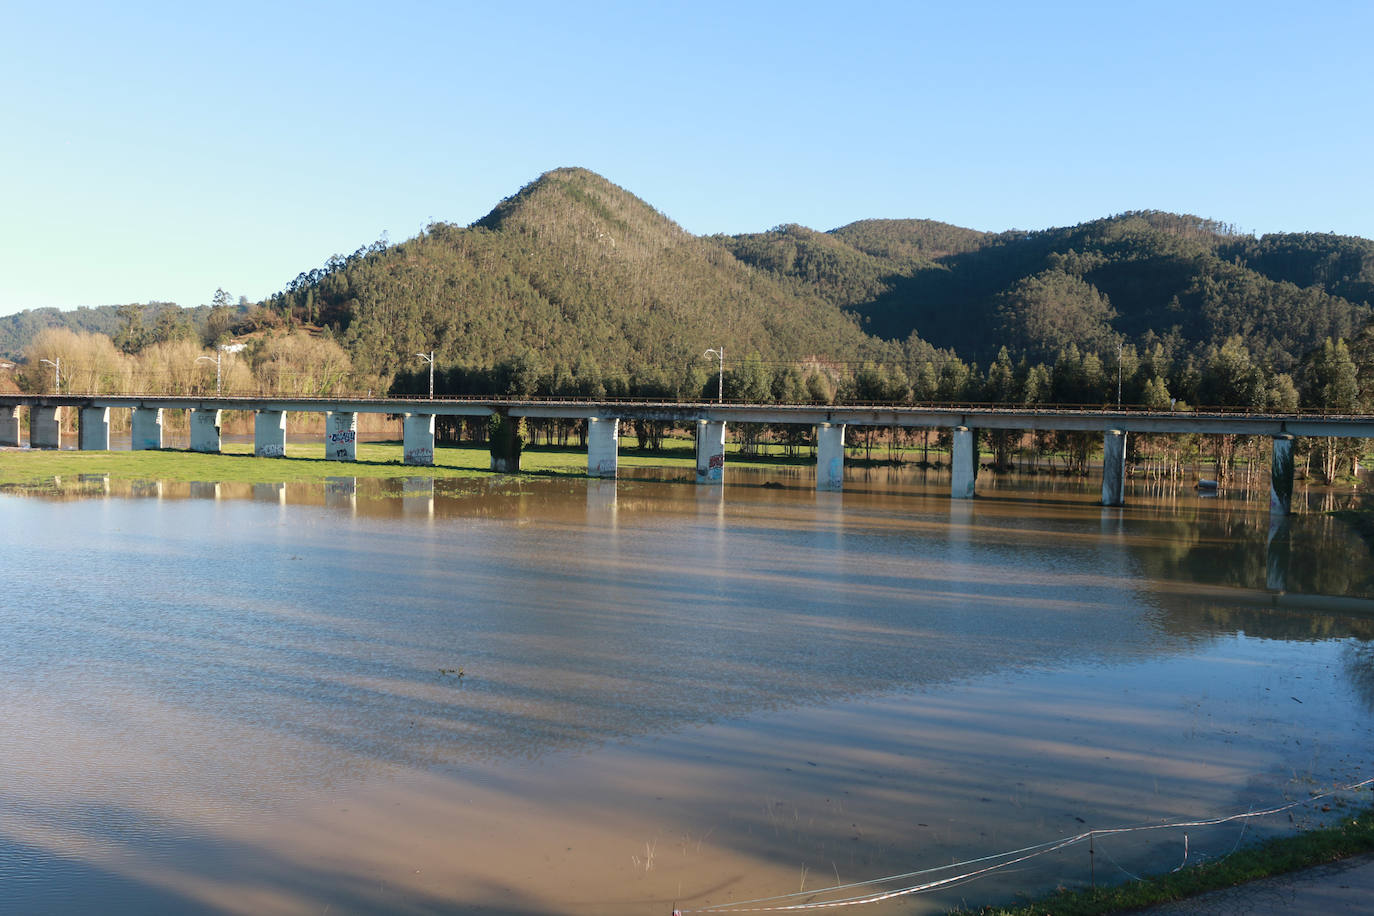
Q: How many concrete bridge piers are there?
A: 15